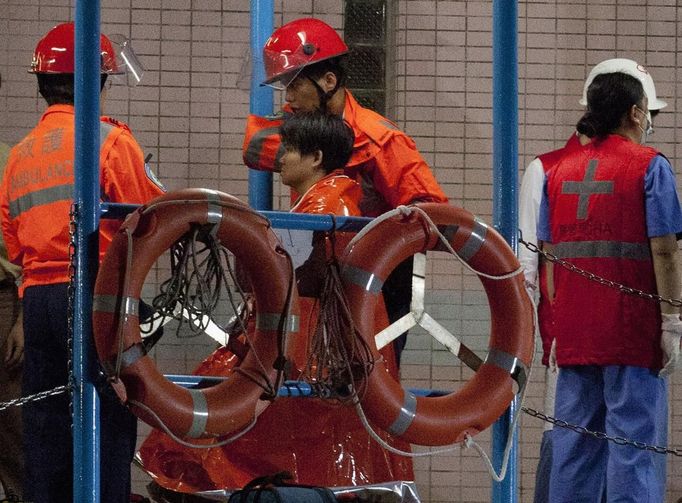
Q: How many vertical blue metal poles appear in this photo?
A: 3